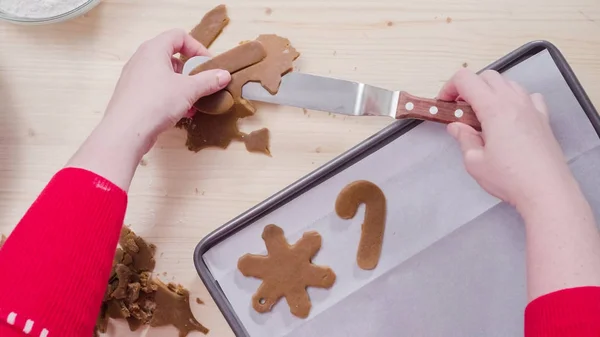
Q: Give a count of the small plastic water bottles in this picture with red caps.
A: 0